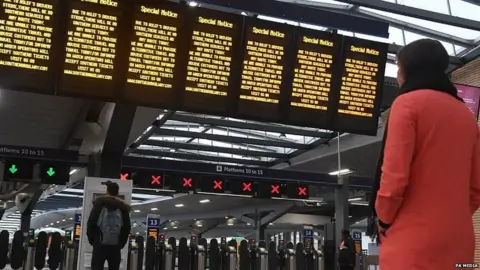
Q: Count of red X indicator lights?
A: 7